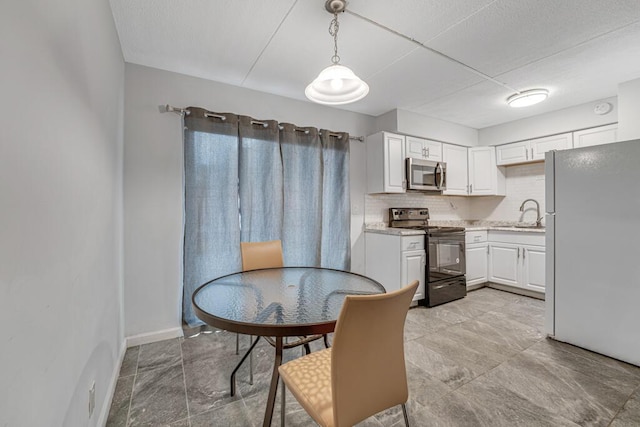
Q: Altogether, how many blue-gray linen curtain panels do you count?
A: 4